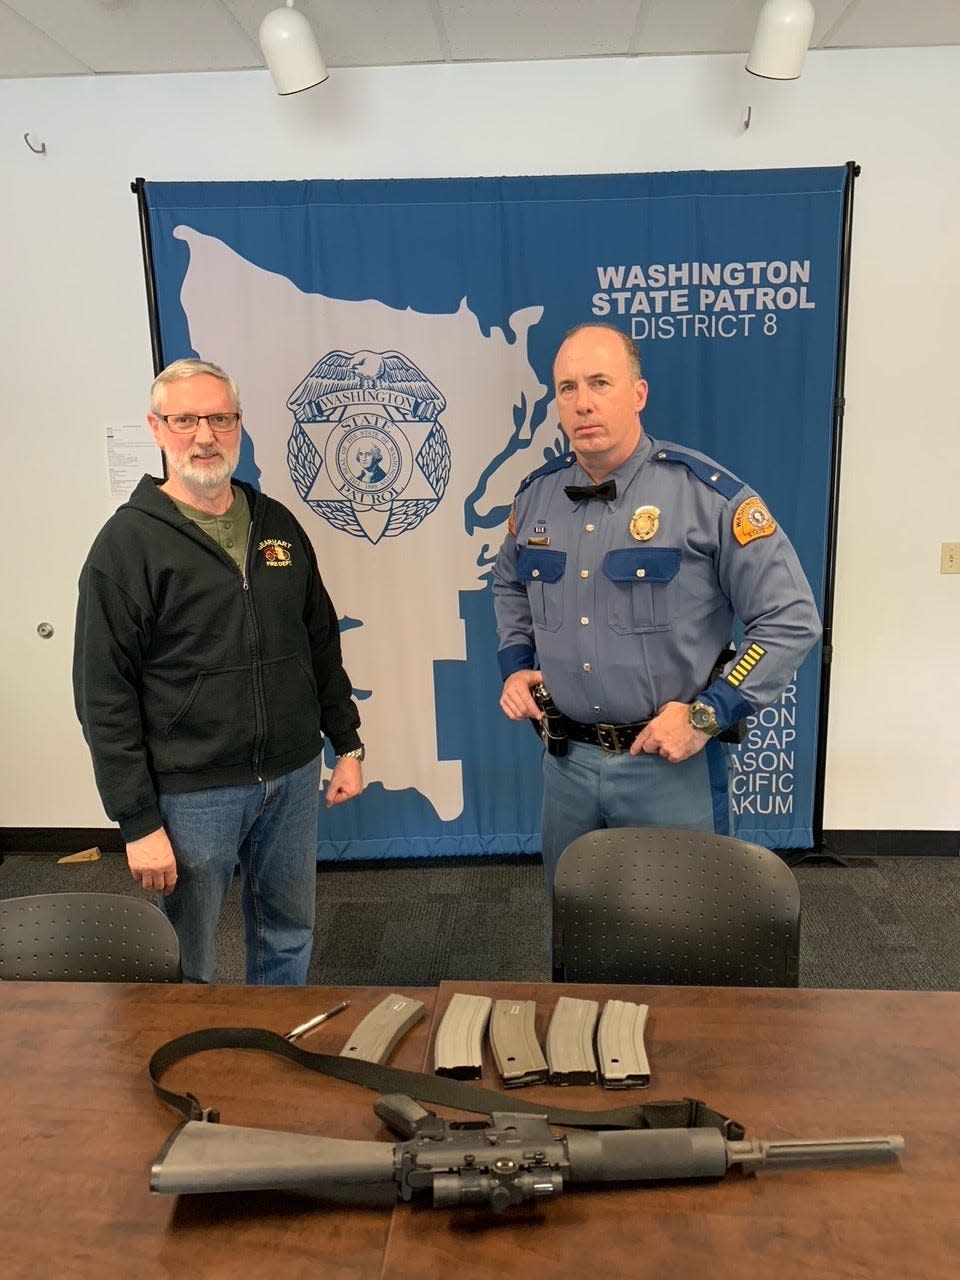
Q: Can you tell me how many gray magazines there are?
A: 5